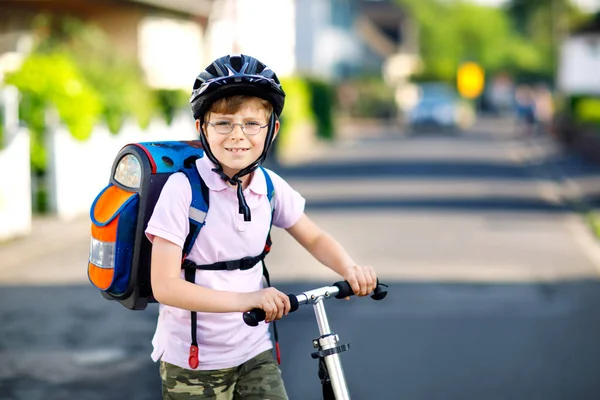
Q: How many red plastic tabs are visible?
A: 2